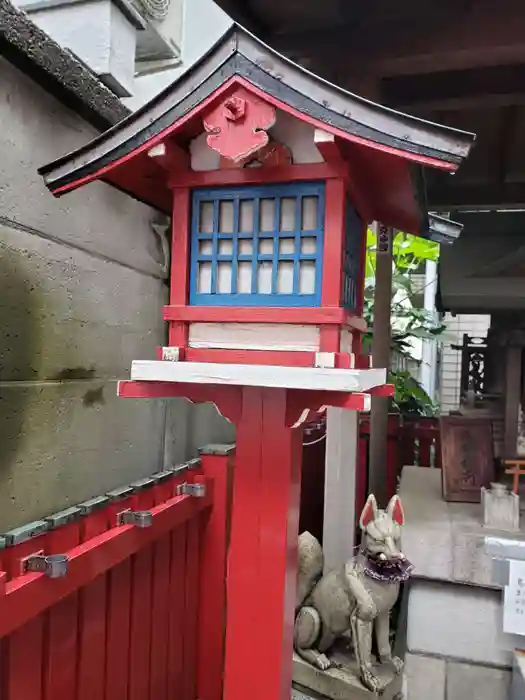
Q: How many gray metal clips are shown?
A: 3